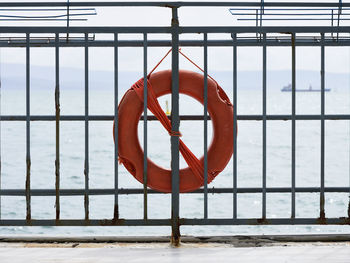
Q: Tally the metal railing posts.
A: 11